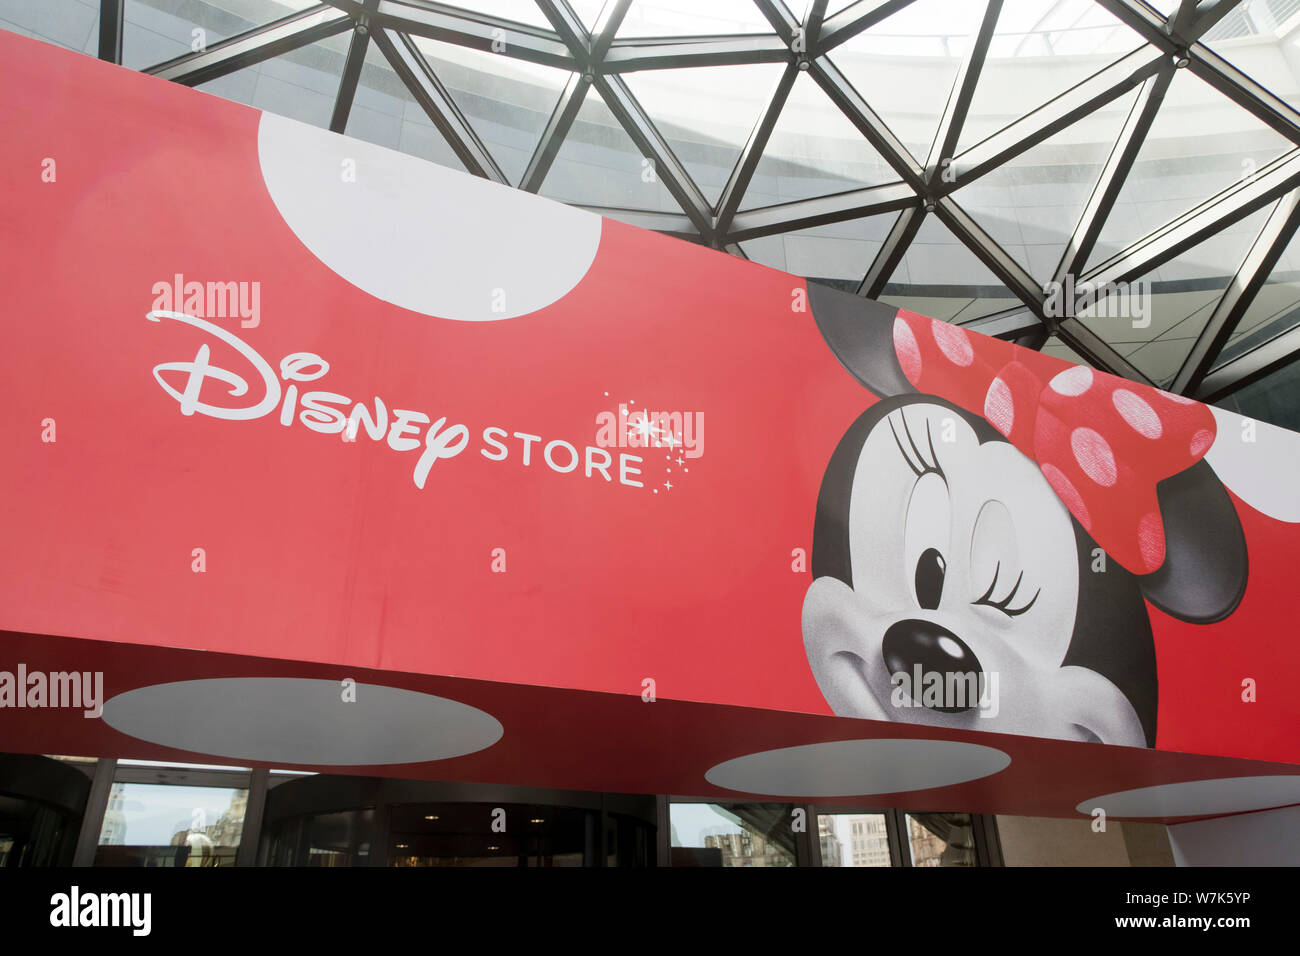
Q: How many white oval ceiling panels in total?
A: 3